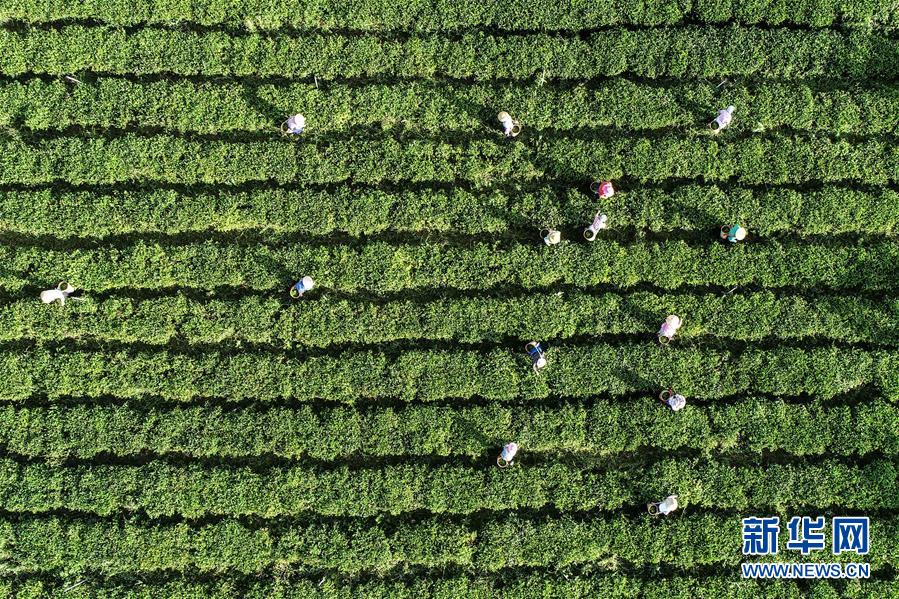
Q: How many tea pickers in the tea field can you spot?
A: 14